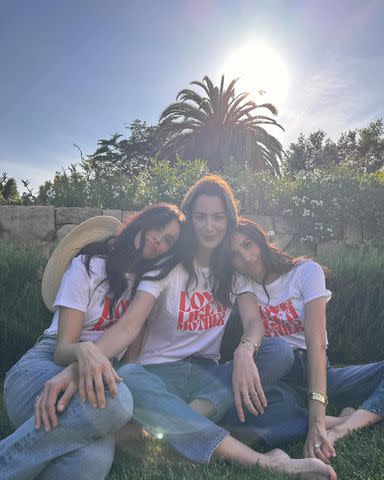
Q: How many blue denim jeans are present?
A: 3